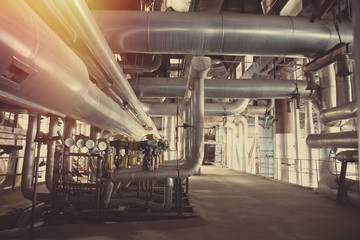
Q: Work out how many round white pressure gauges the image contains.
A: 4